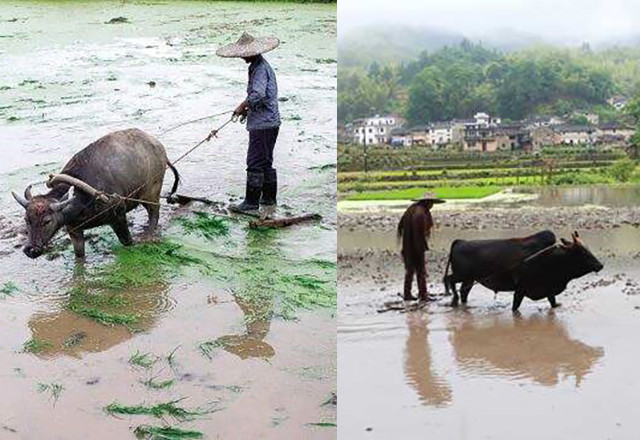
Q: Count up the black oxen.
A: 1